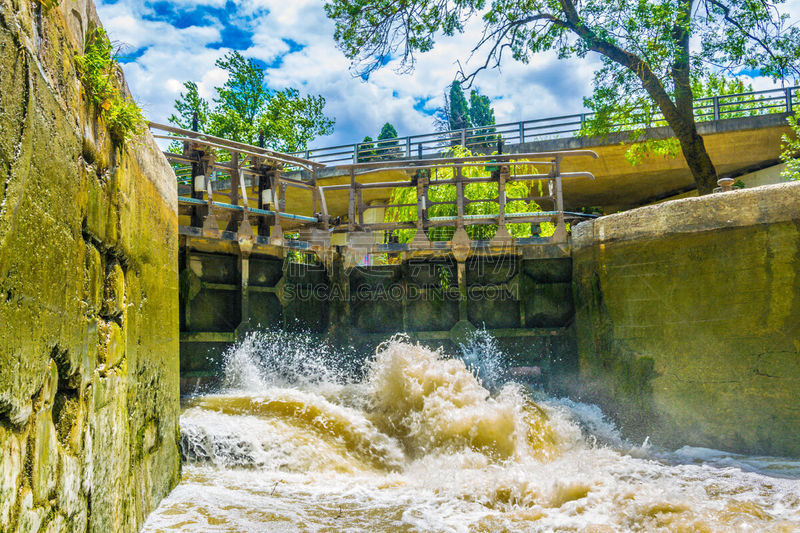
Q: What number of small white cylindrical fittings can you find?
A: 2